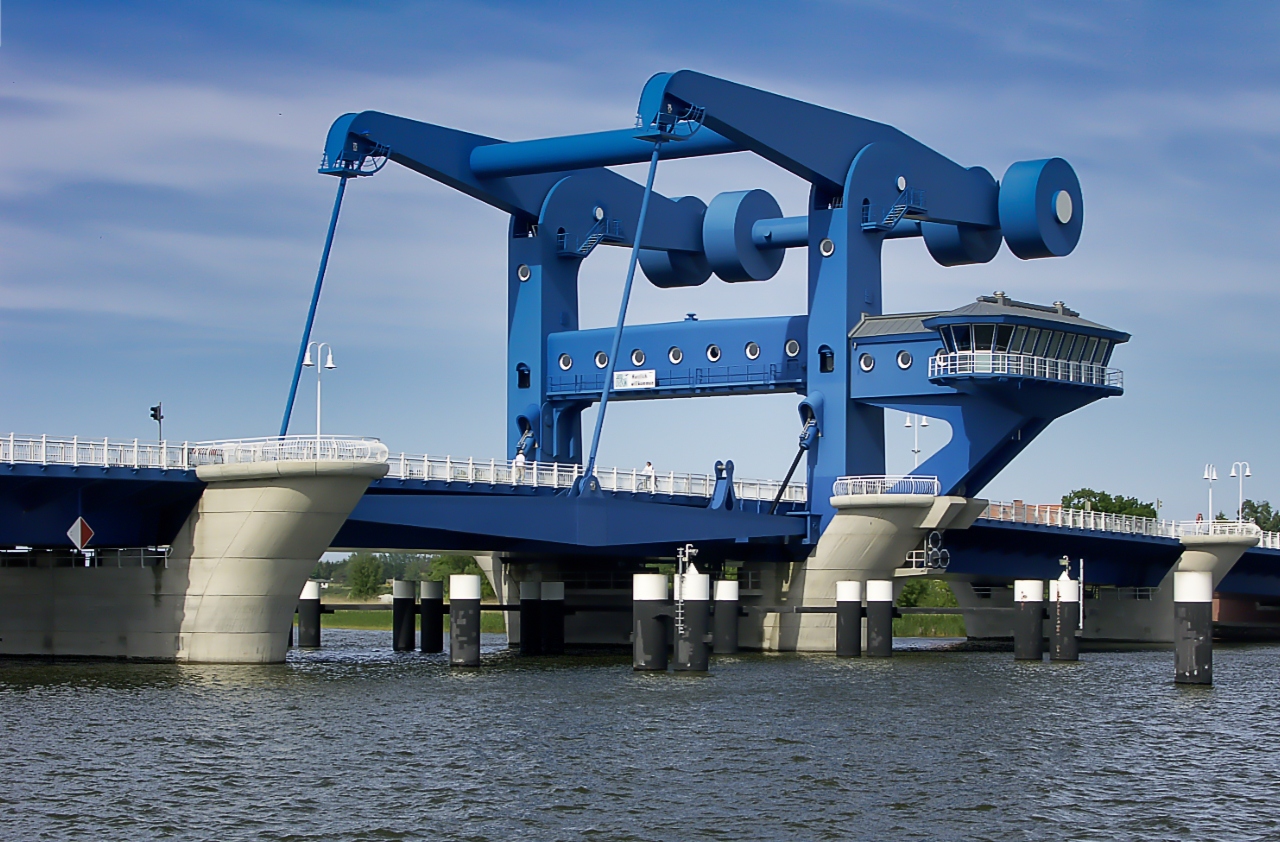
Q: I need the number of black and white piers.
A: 14